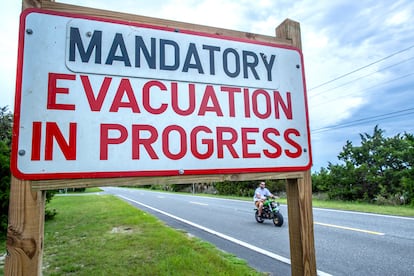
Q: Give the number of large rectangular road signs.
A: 1